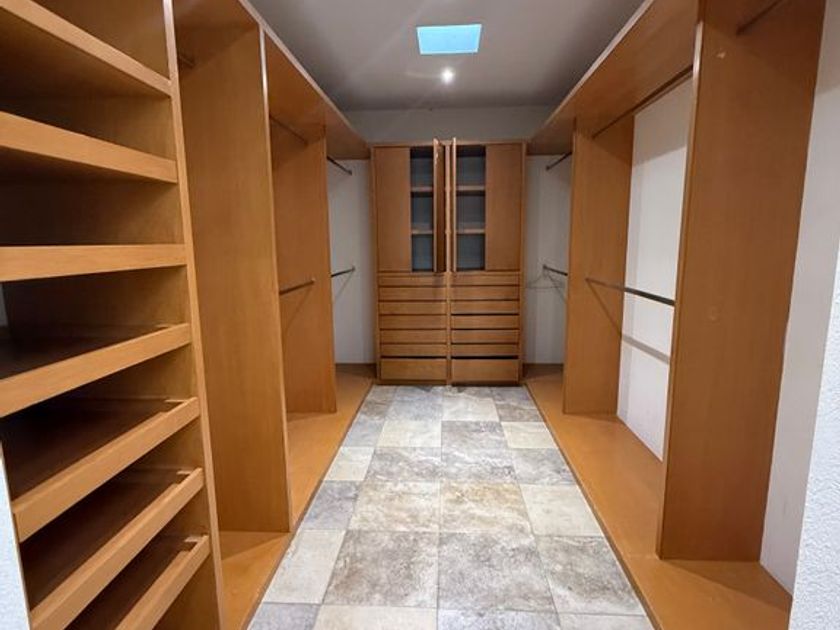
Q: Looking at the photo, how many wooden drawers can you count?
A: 14